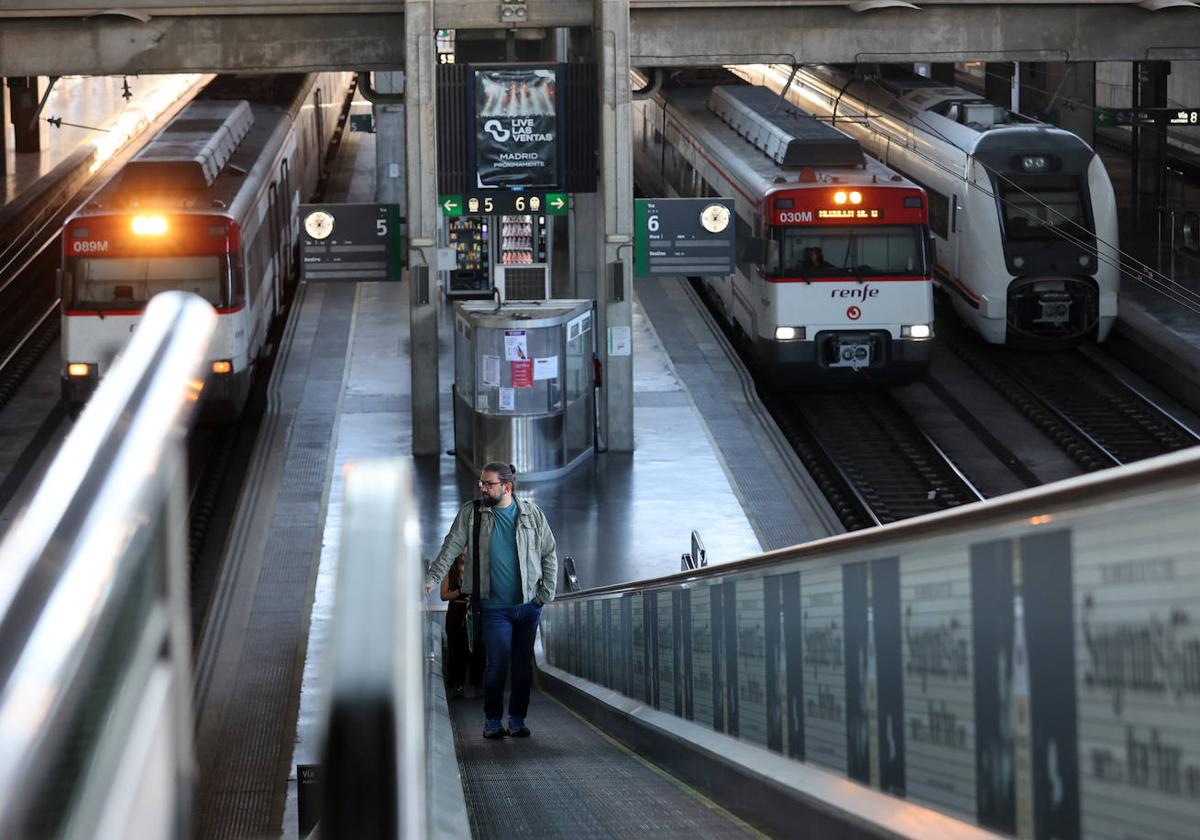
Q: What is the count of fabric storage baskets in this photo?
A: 0